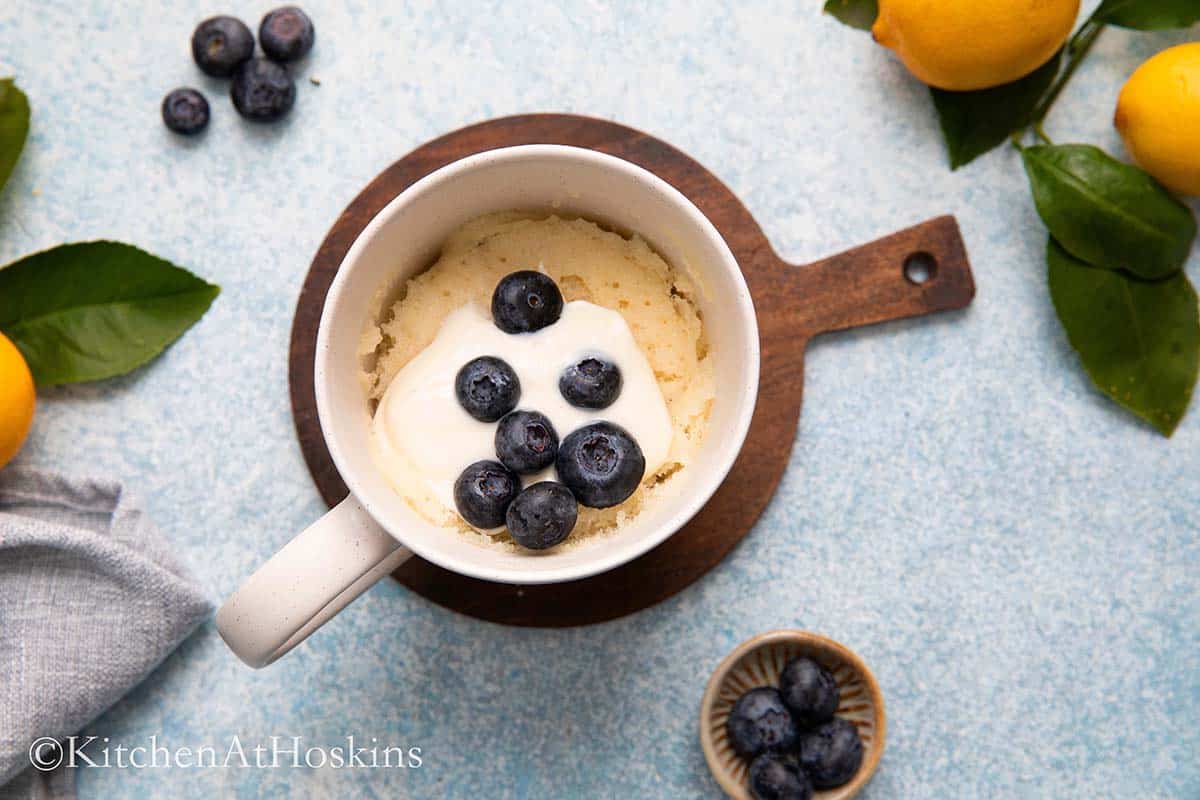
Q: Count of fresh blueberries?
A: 15